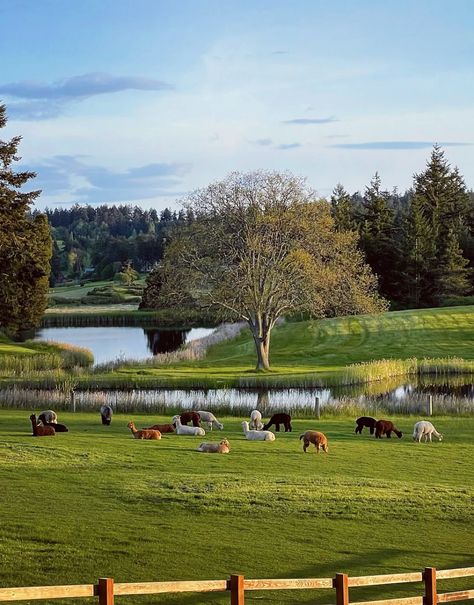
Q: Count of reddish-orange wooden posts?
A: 4